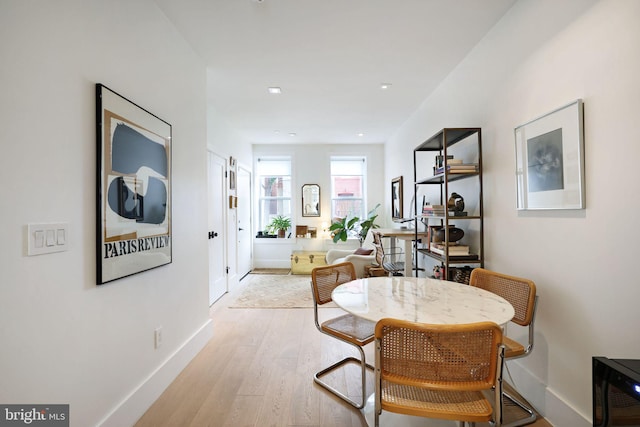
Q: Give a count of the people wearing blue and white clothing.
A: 0